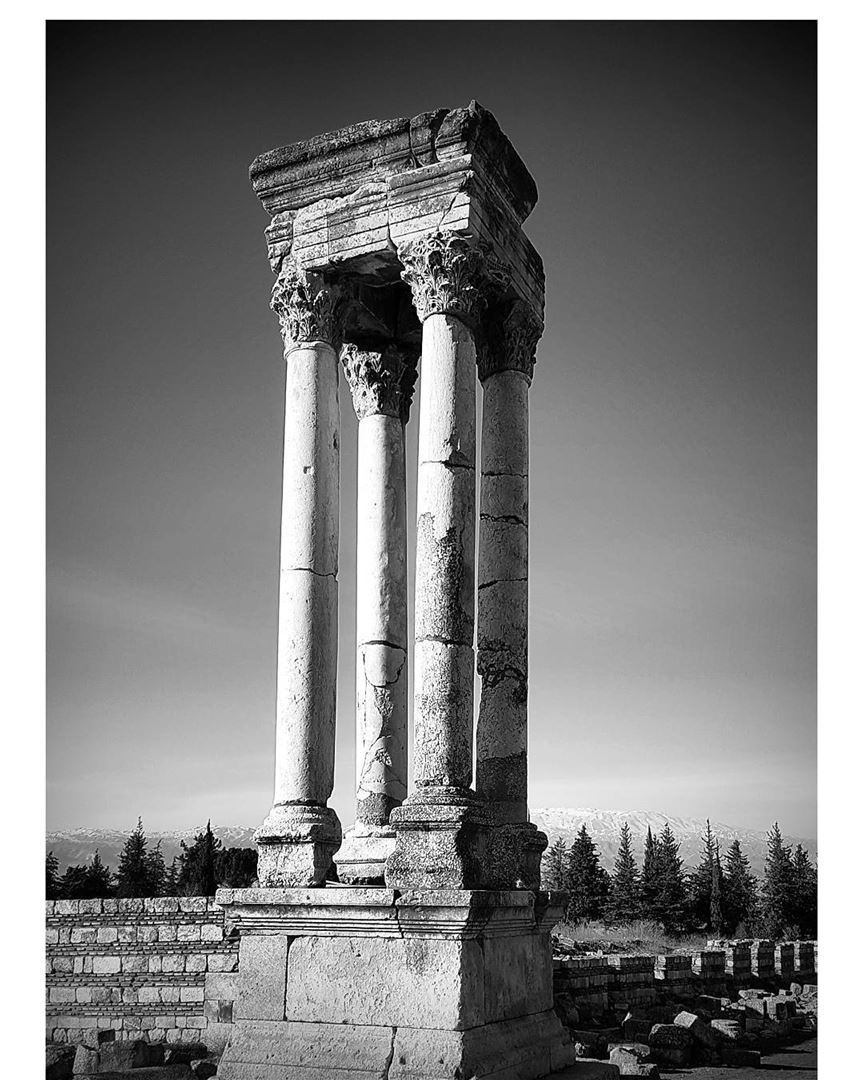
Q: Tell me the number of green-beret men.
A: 0